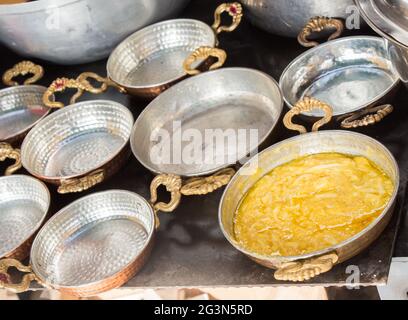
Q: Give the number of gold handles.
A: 14